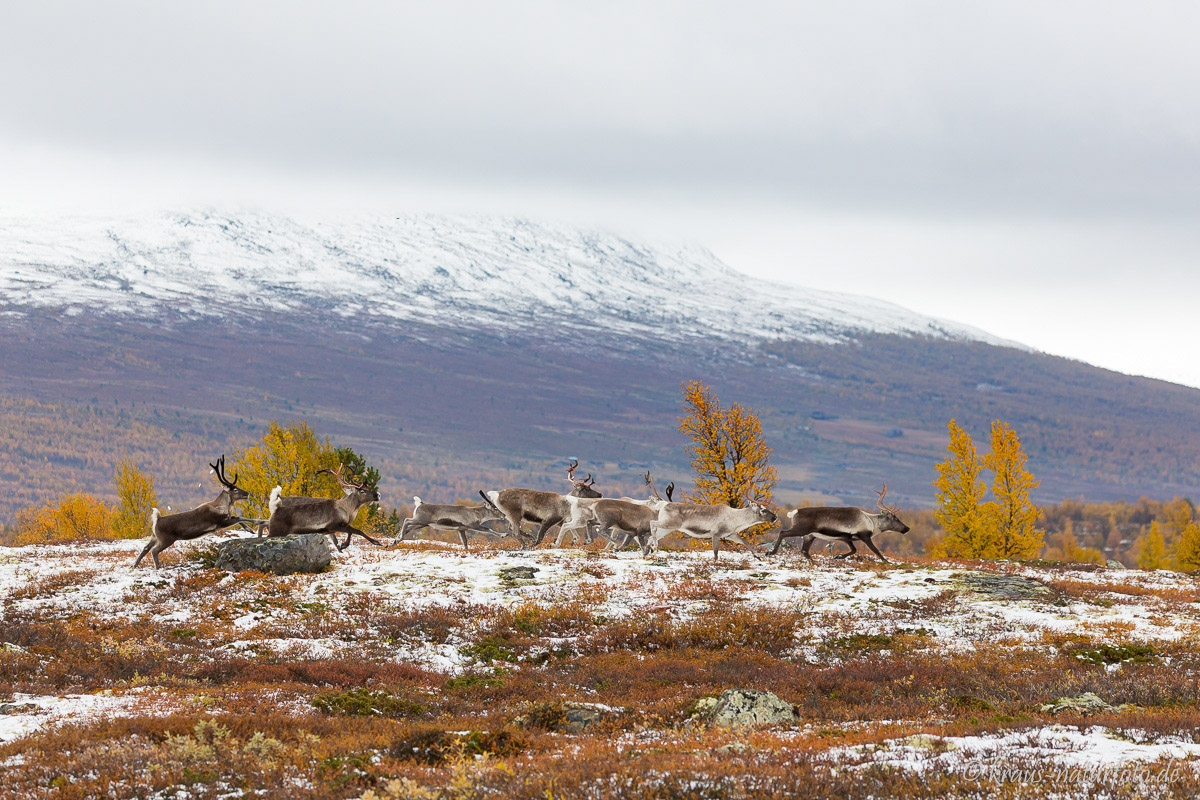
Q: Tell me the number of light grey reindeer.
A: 2